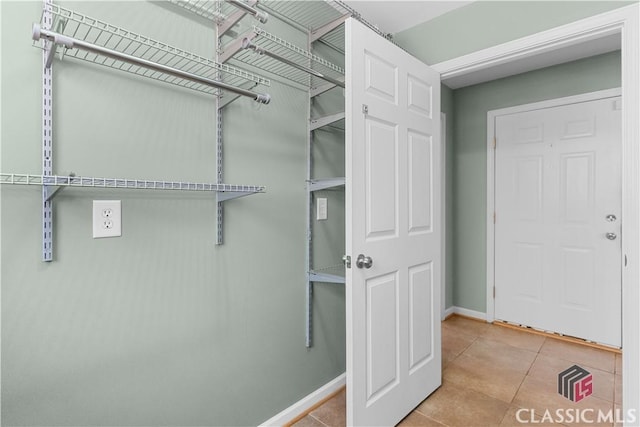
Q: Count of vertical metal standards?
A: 3